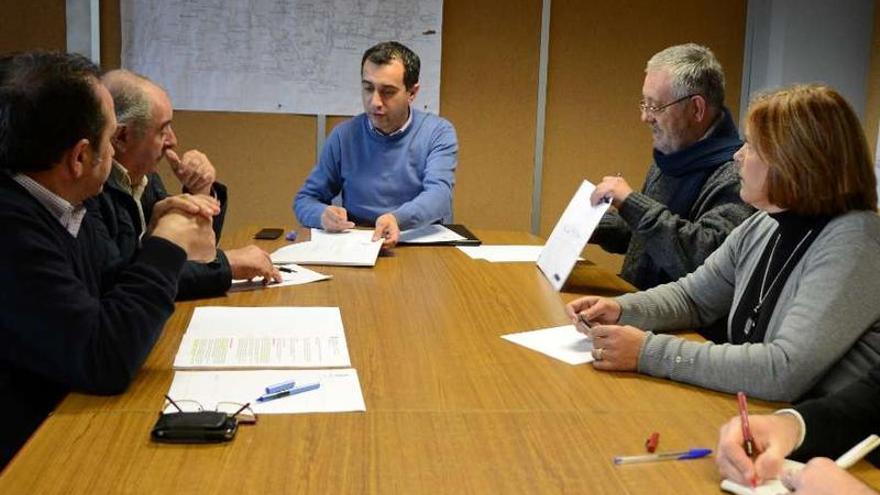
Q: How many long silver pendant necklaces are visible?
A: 1